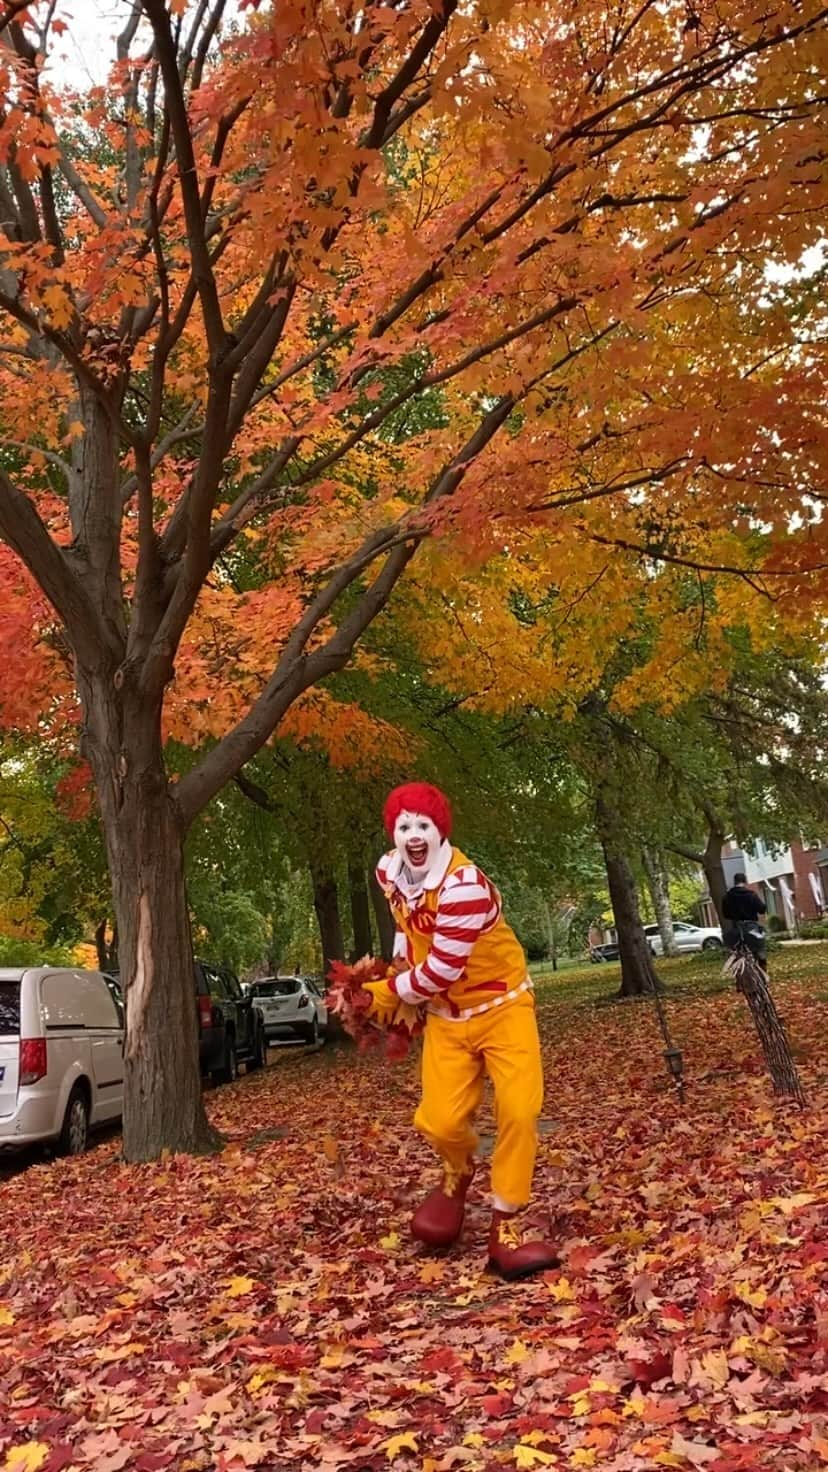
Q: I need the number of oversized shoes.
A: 2